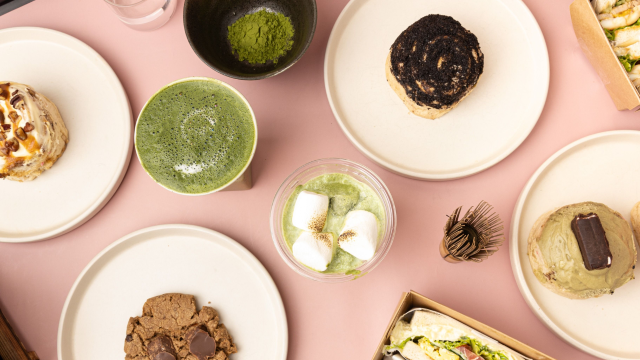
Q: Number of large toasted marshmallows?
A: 3